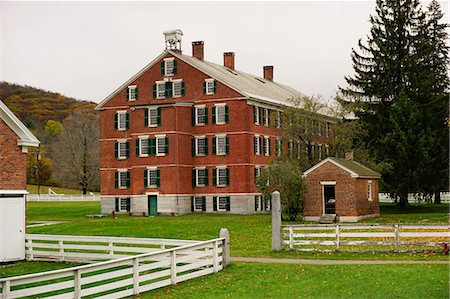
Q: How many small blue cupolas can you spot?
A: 0